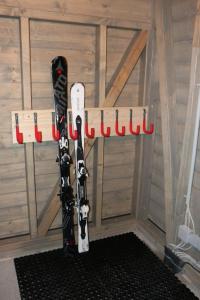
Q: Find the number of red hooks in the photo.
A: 9